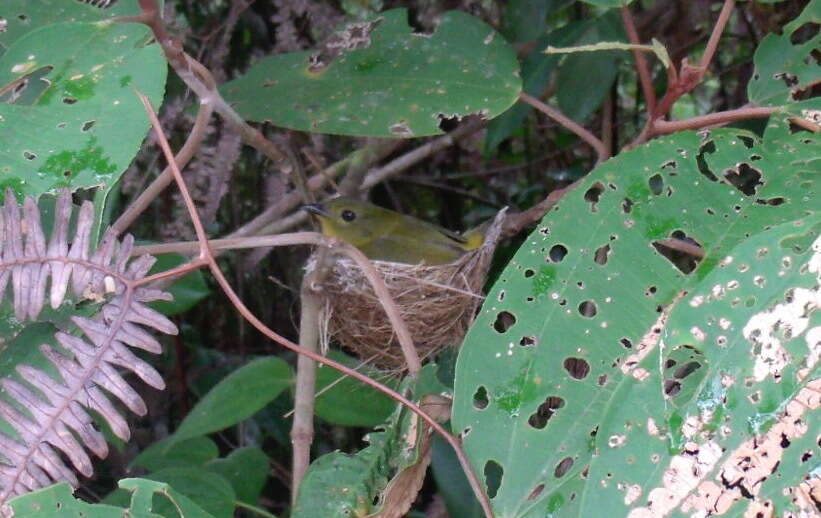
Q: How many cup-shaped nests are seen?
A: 1